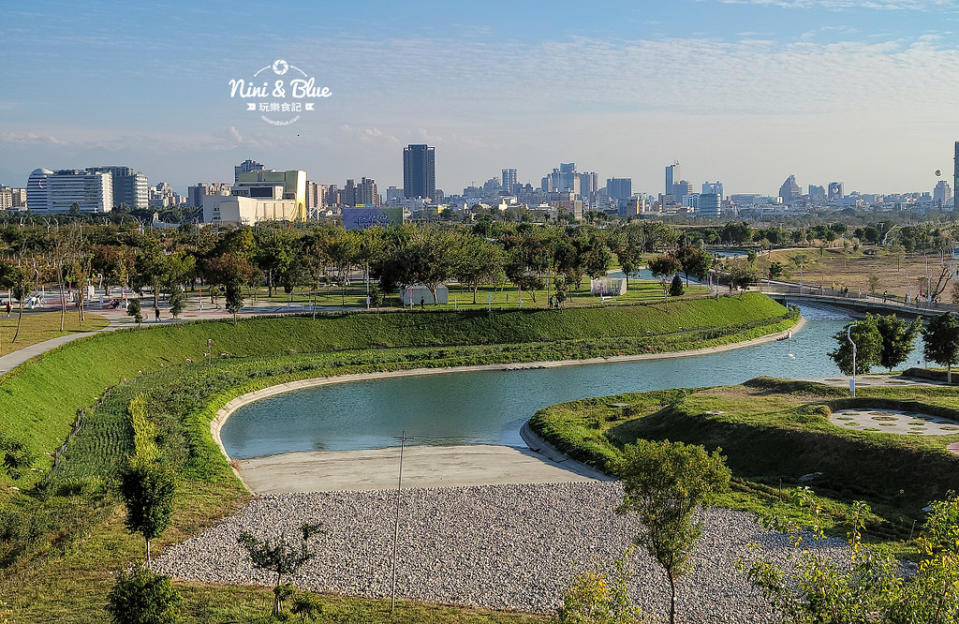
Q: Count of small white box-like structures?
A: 2